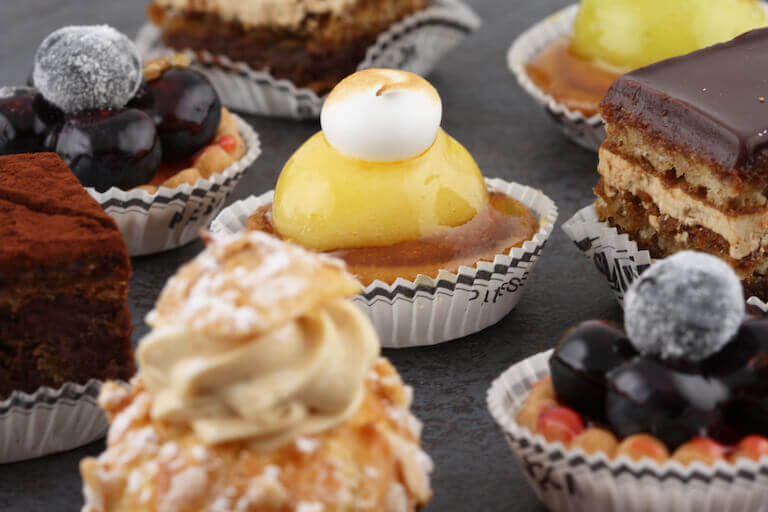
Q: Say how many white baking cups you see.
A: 7